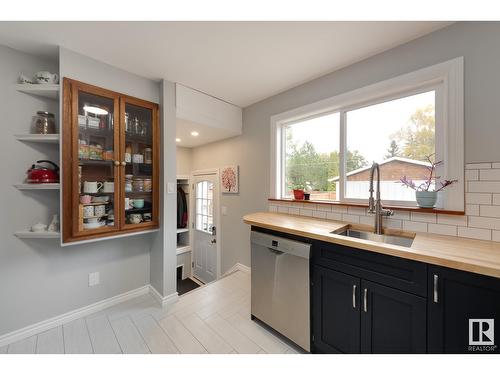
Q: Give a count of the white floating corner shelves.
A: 4